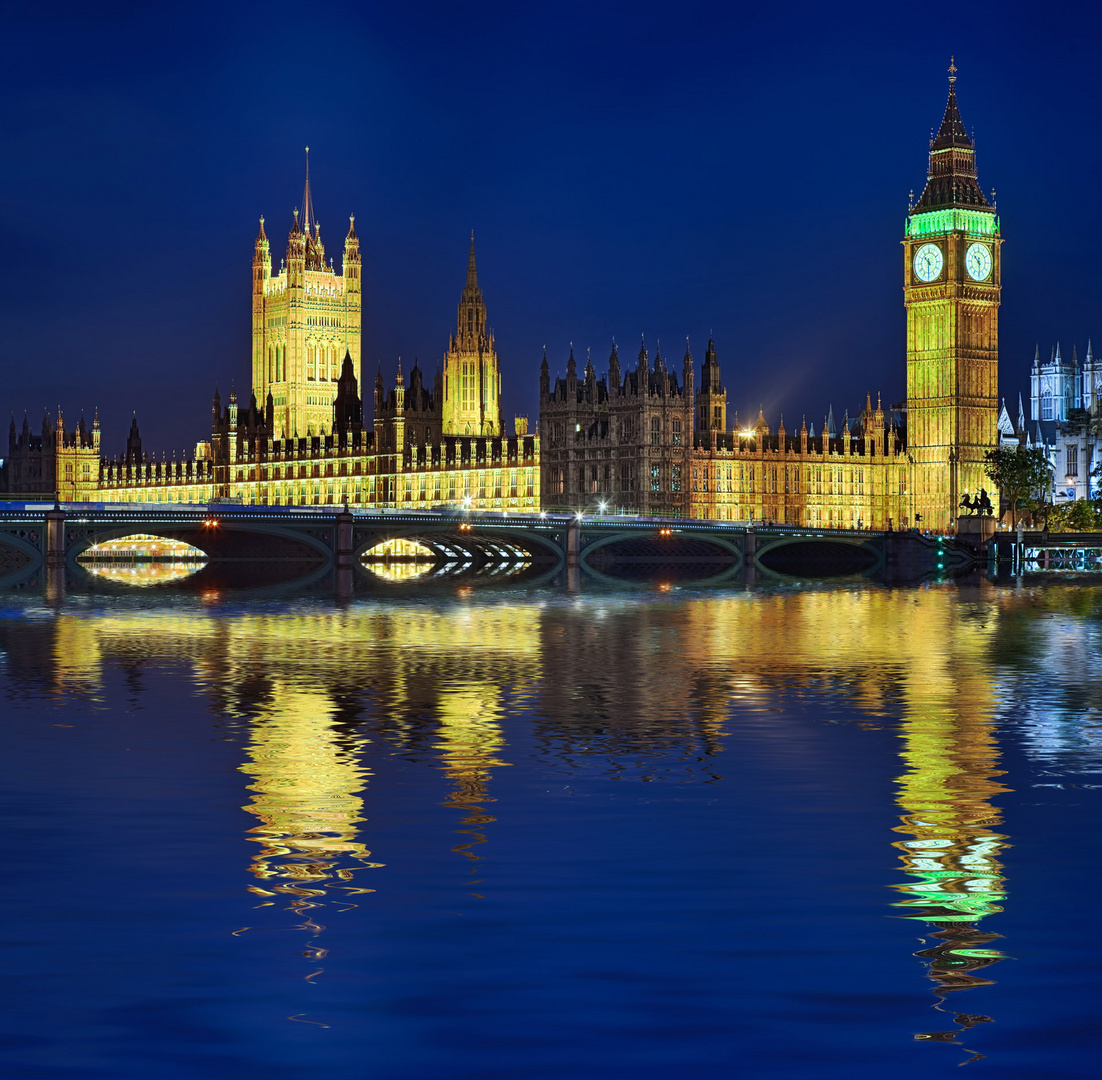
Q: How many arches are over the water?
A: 5